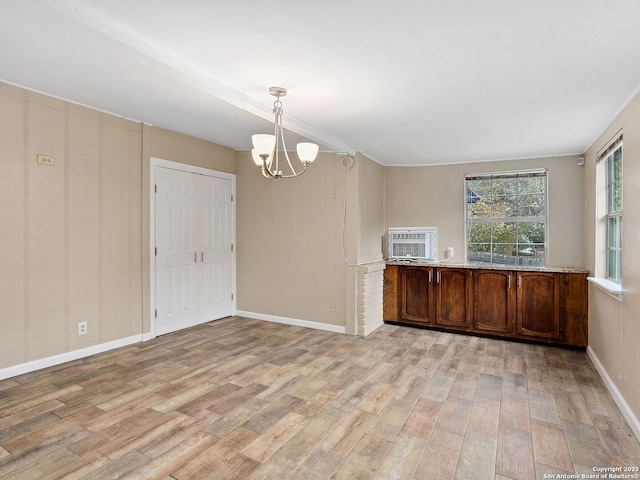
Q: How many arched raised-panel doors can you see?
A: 4